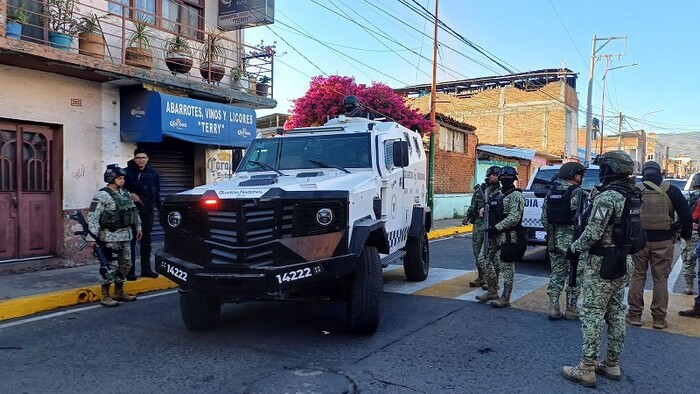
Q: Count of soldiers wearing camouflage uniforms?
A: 5